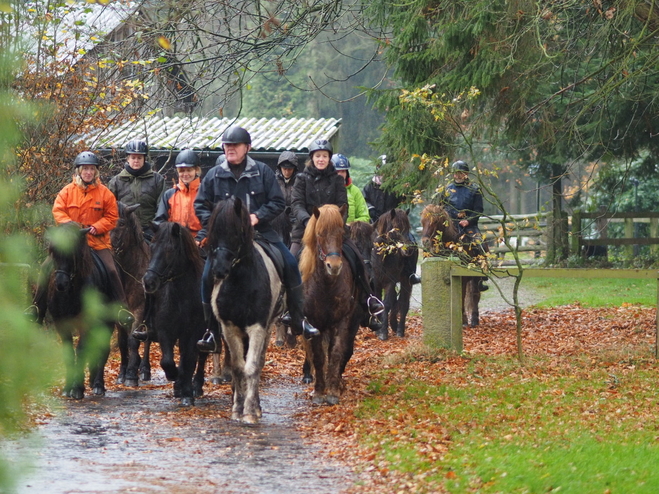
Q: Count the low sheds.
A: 1